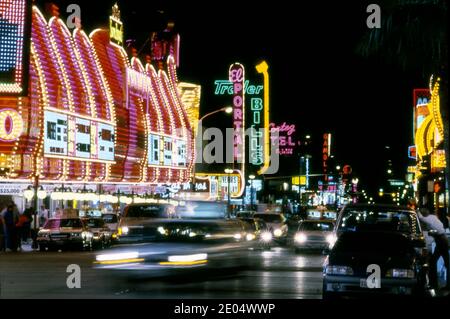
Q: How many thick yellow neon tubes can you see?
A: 1